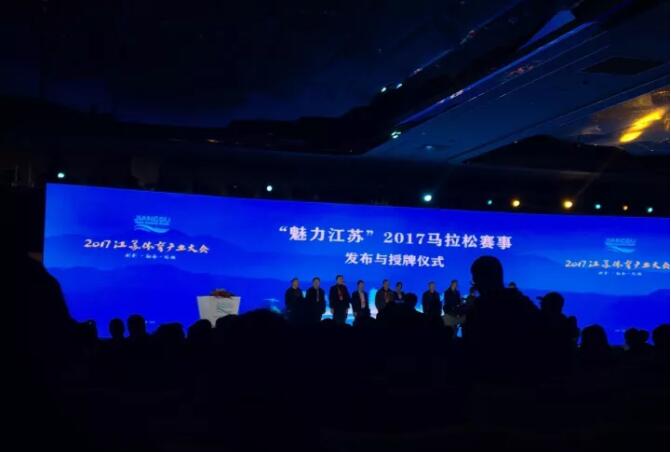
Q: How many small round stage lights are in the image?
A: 9